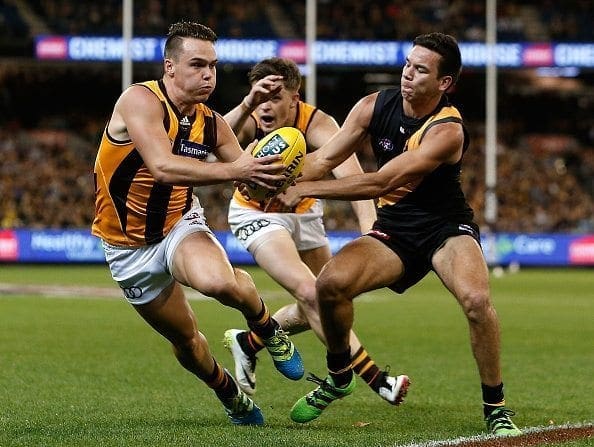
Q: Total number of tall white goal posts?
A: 3